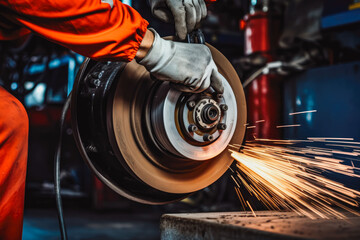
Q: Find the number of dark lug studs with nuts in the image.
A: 6